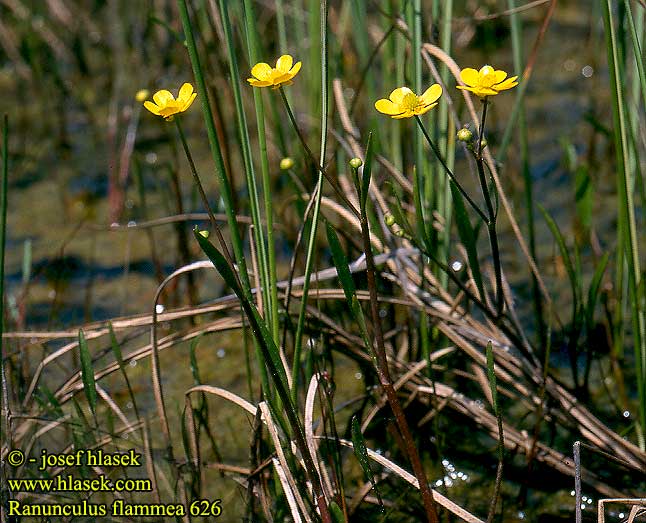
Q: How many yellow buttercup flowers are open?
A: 4